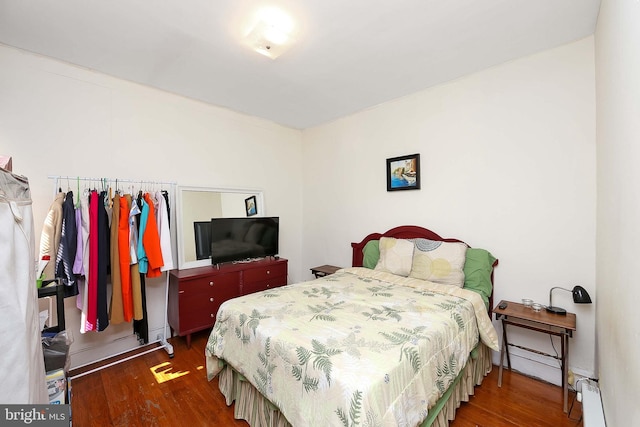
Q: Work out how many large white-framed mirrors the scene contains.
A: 1